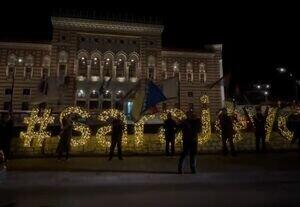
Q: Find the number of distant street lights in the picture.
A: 4